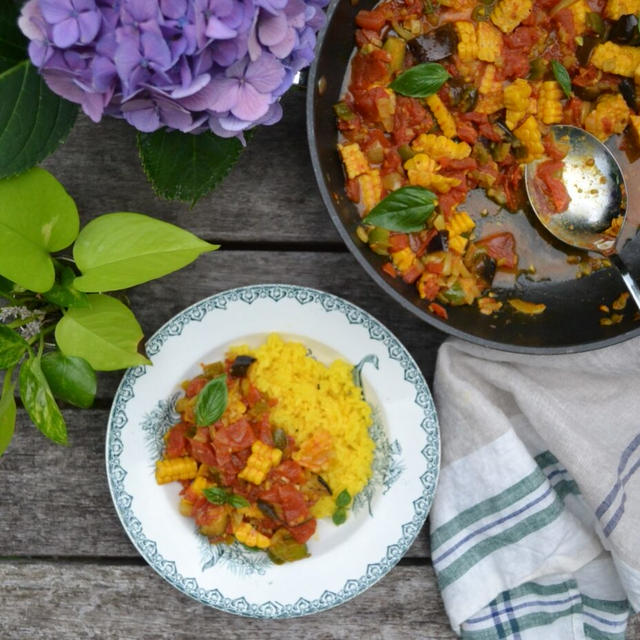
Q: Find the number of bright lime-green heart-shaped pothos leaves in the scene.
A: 3